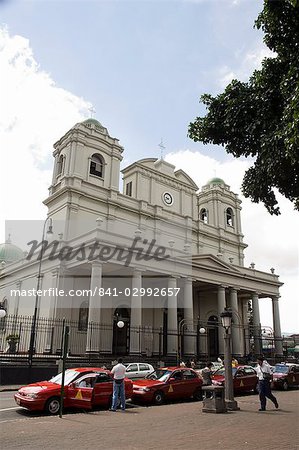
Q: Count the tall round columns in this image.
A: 8